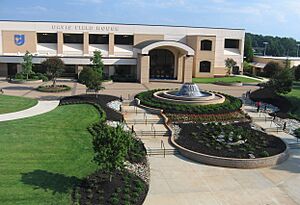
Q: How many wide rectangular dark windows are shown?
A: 5